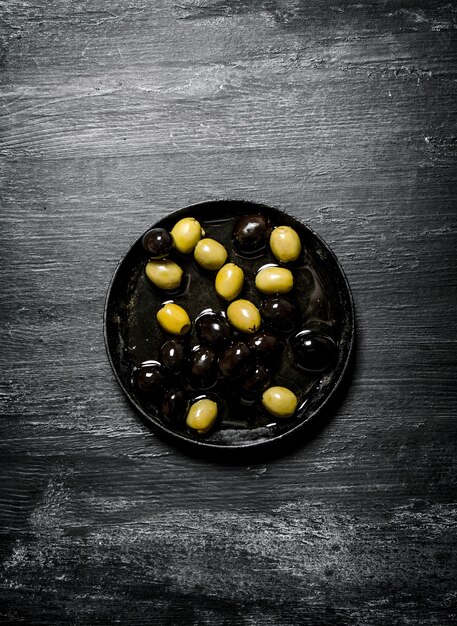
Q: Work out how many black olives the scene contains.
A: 12